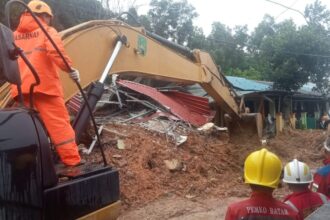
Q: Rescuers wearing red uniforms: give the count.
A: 3